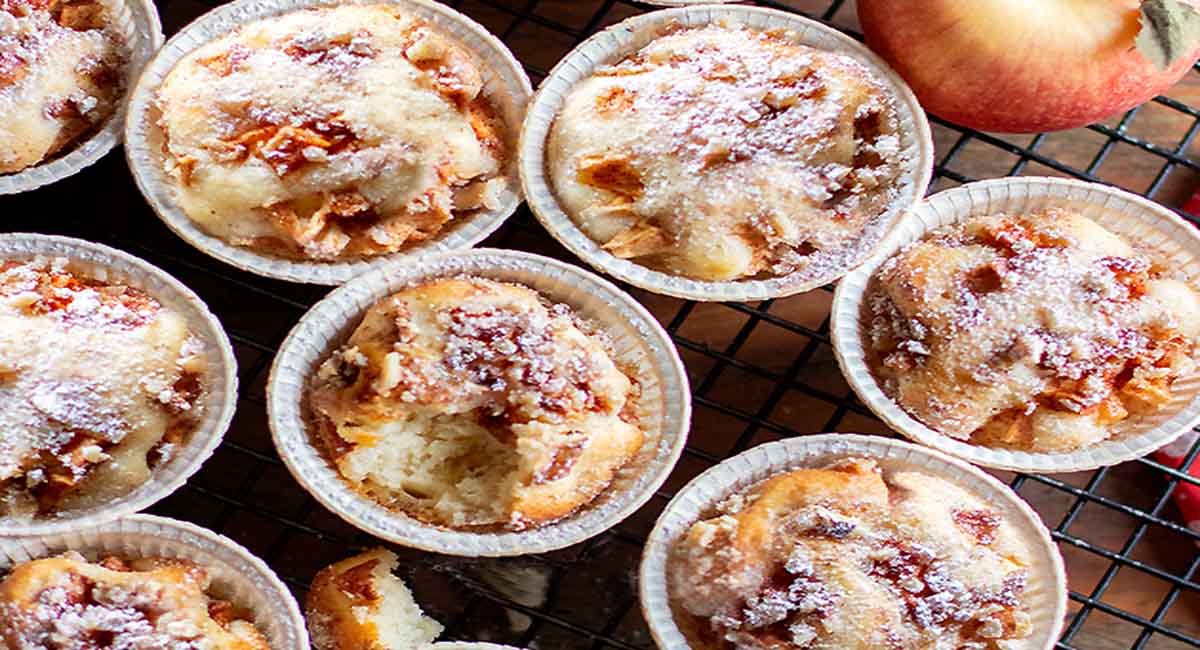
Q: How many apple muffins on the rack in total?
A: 8